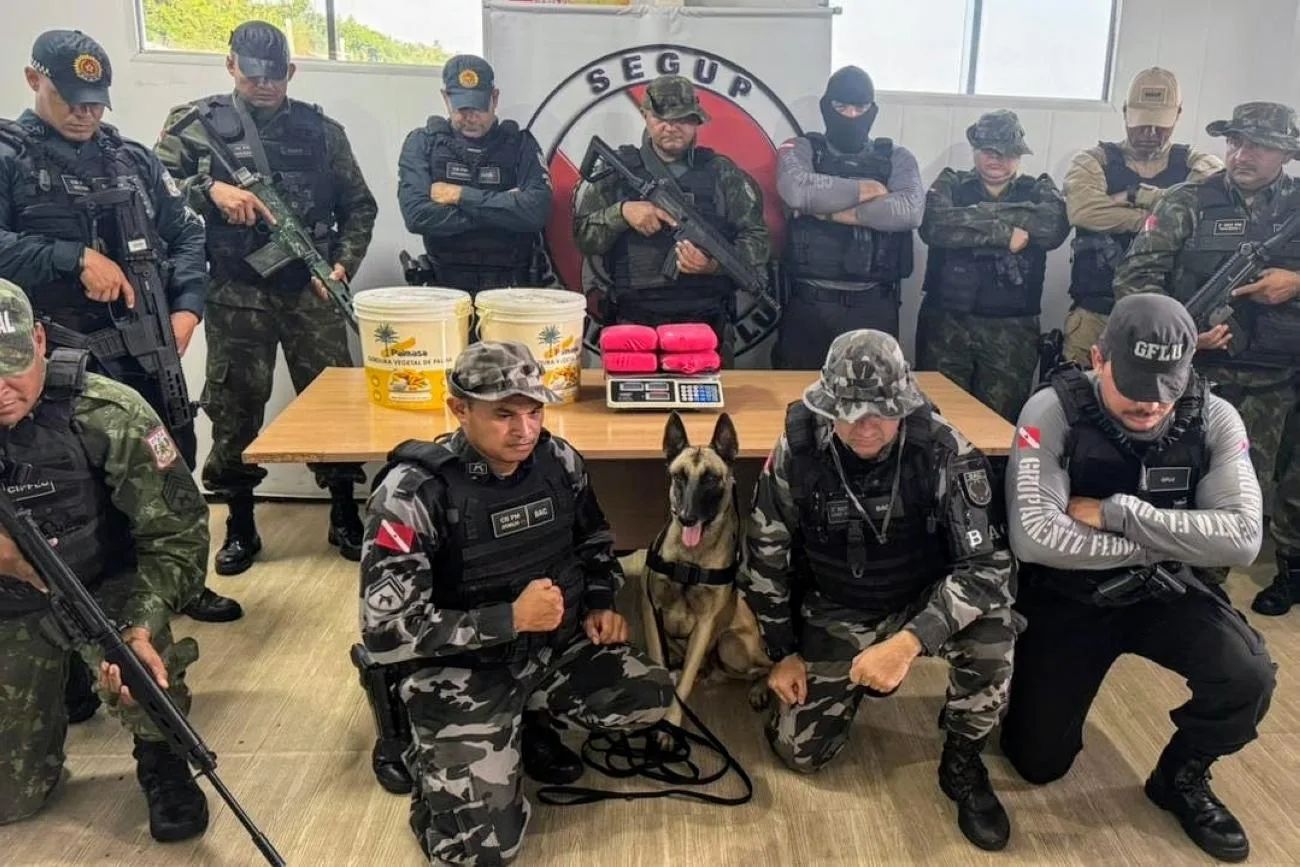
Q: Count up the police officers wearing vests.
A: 12